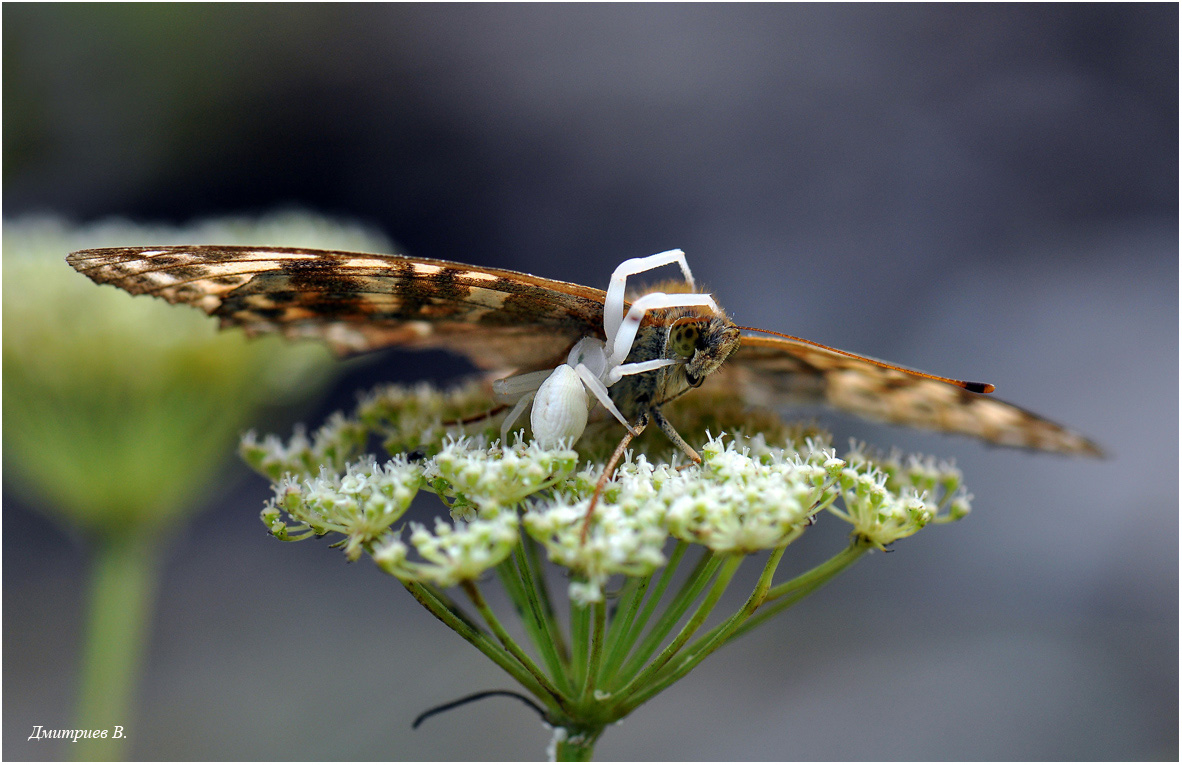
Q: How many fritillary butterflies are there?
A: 1